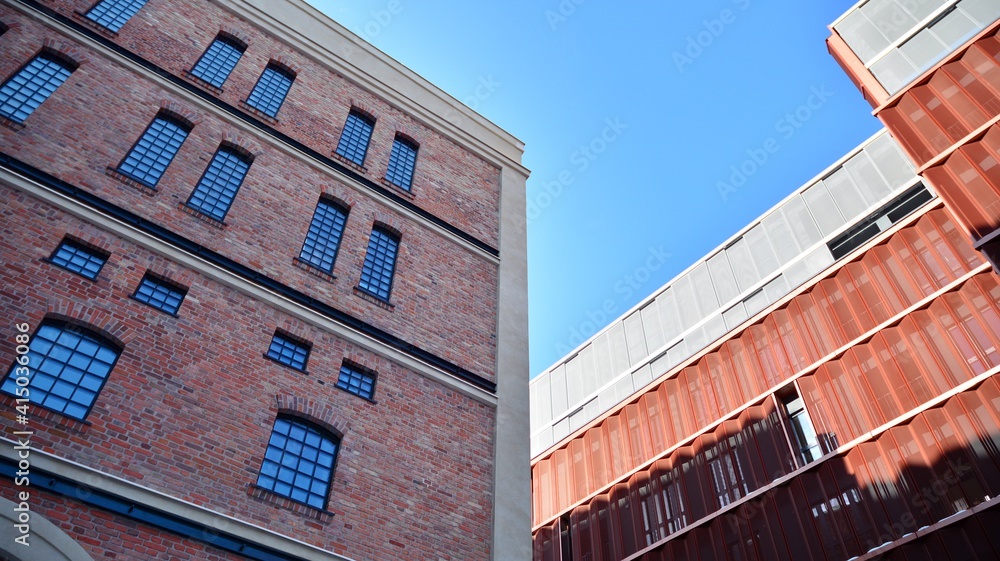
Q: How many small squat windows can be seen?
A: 4